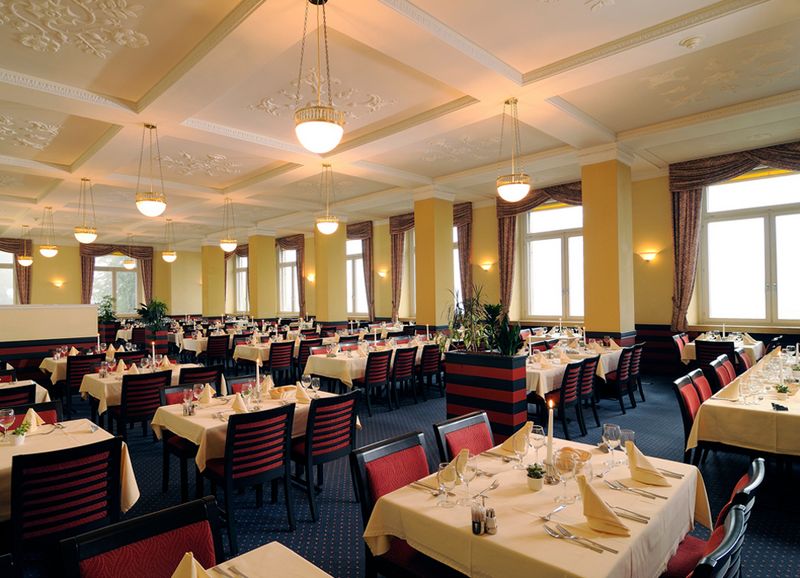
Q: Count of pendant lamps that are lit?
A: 10